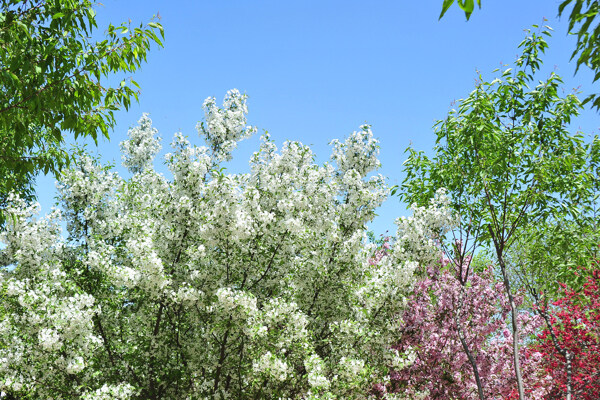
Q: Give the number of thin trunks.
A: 3